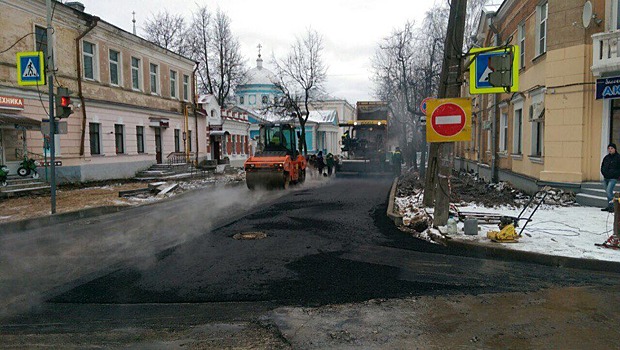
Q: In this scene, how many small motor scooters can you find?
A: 2